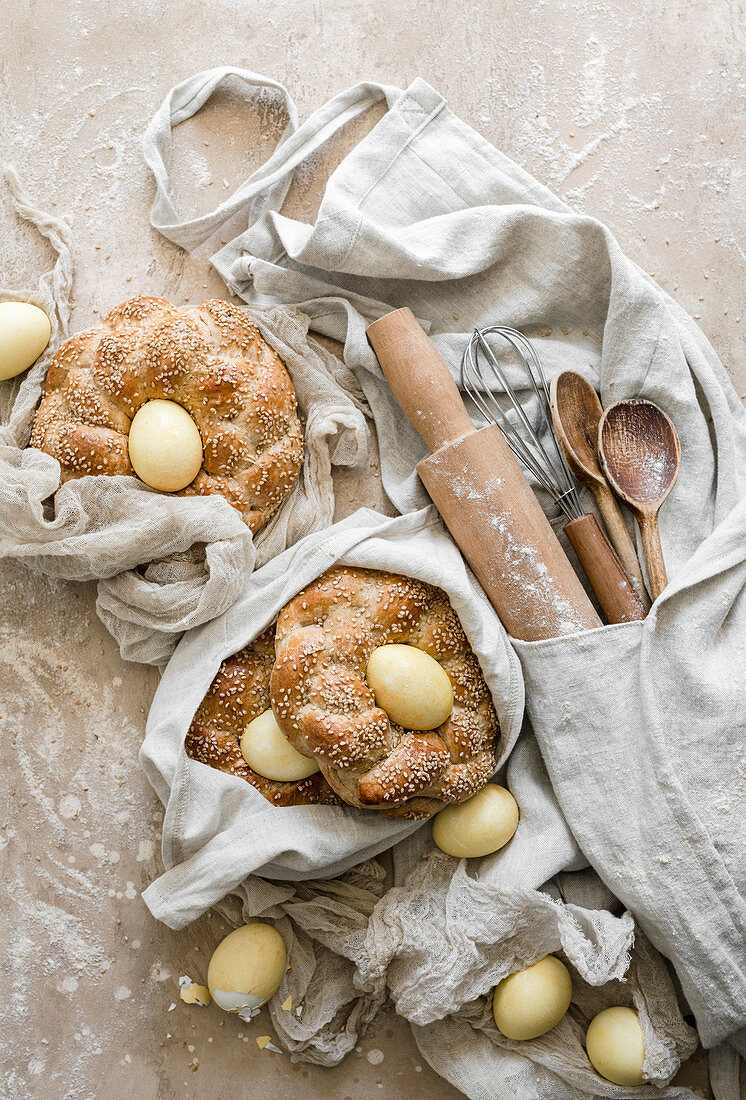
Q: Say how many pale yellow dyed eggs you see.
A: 8